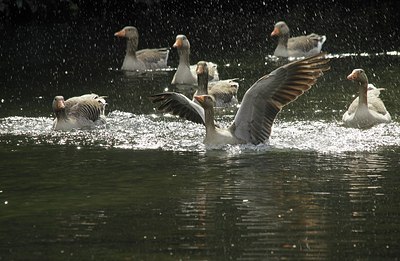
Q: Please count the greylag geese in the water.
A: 7